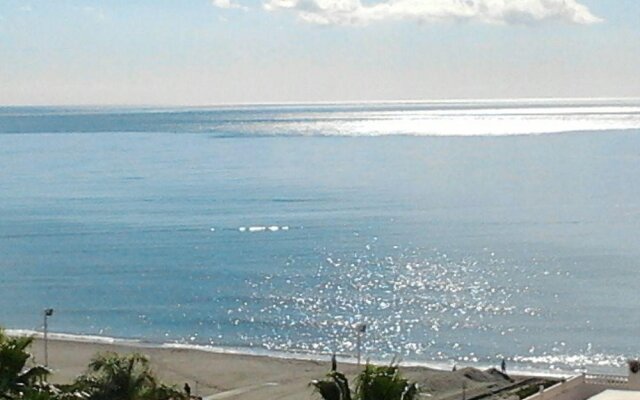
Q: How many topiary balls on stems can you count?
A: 0